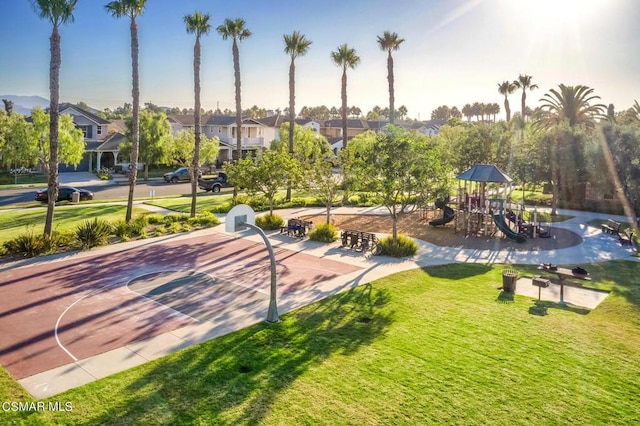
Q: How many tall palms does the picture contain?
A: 7